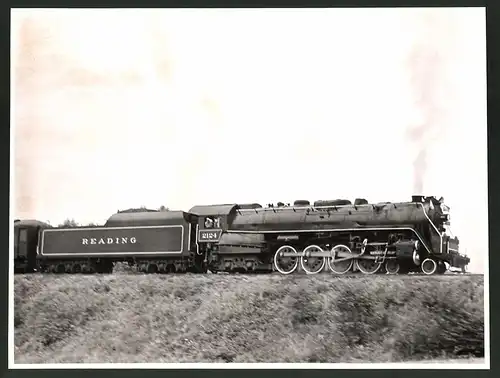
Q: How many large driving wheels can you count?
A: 4